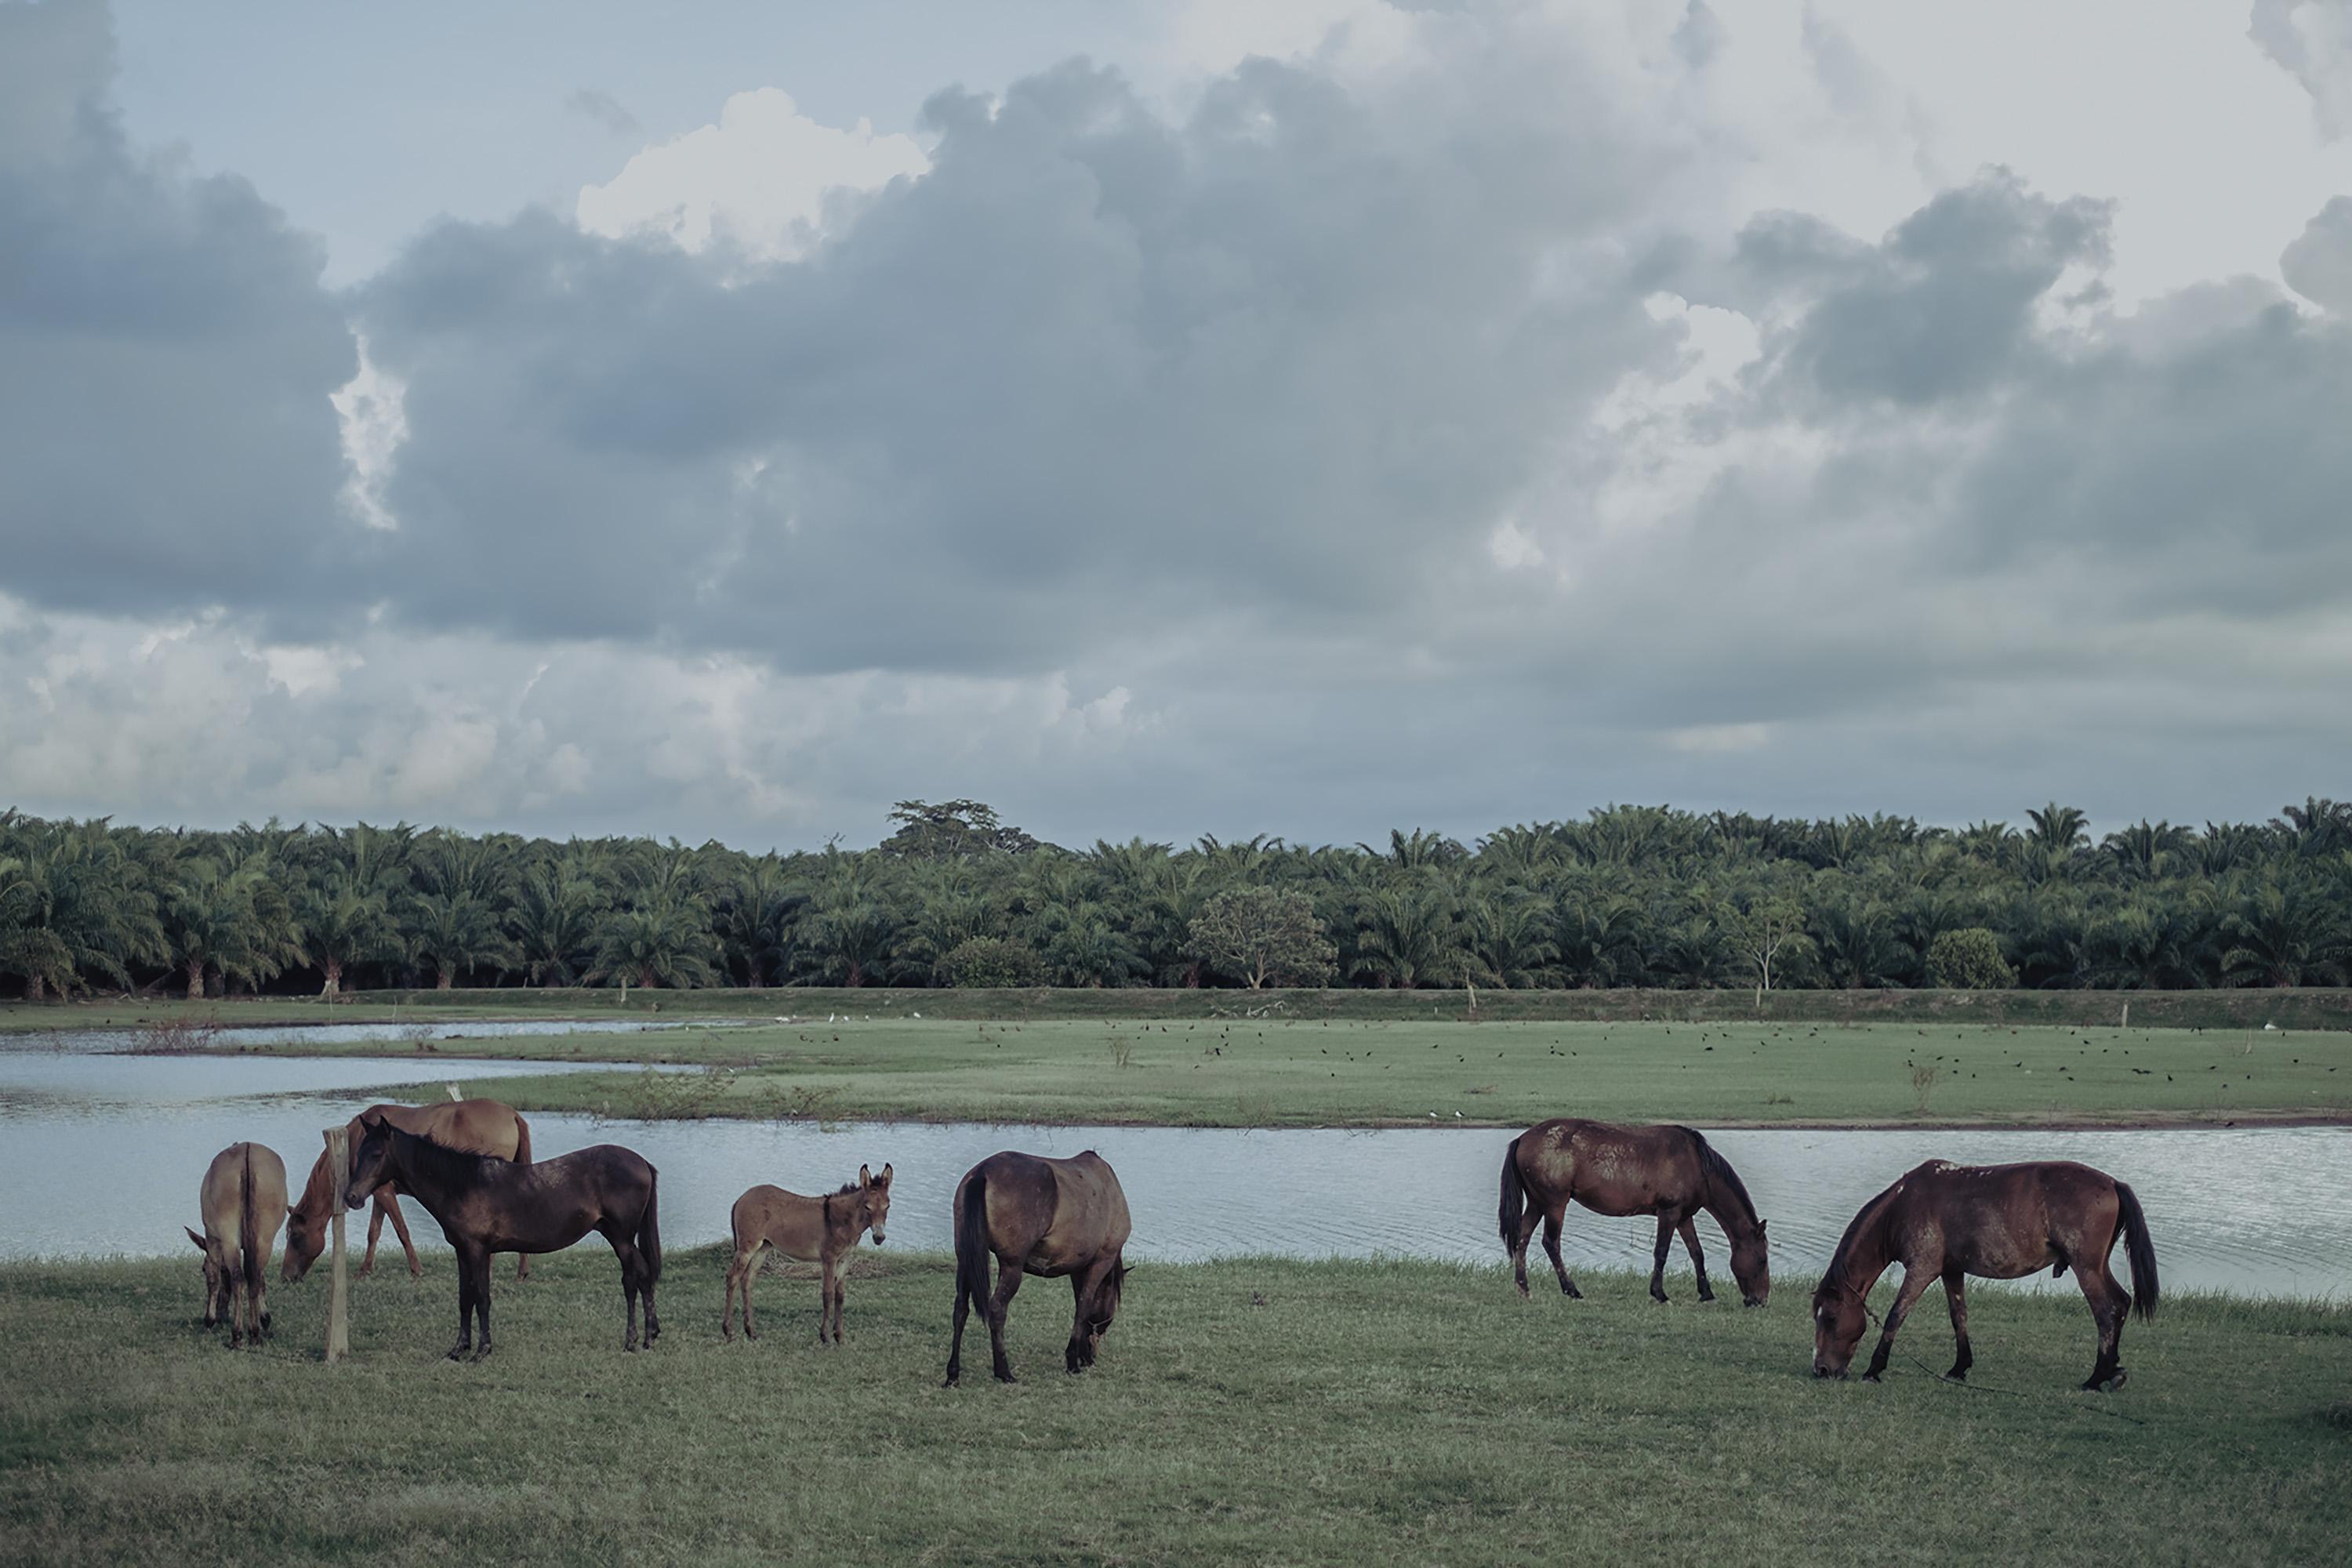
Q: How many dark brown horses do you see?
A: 4